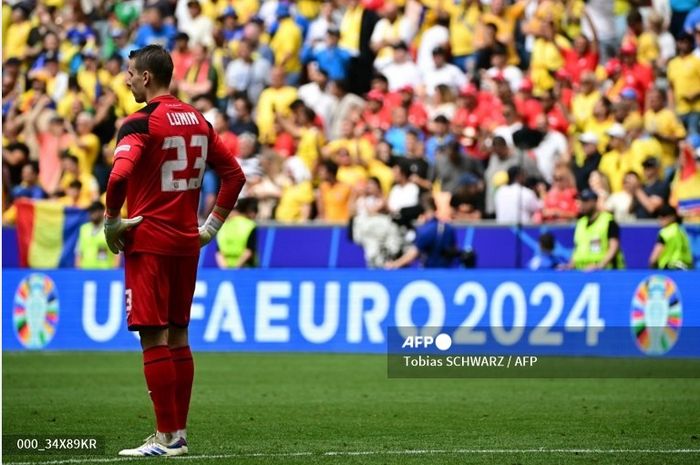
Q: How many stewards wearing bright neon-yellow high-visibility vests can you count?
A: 4